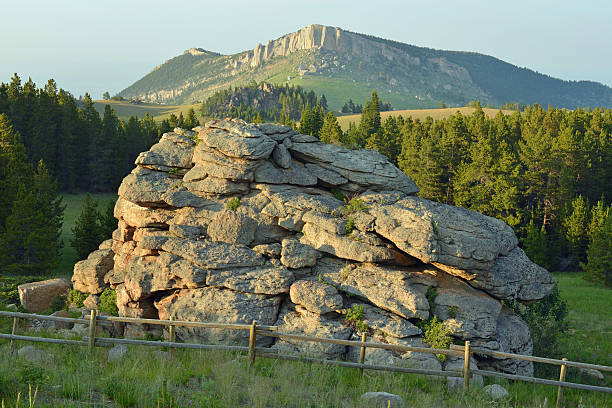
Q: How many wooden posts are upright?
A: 7